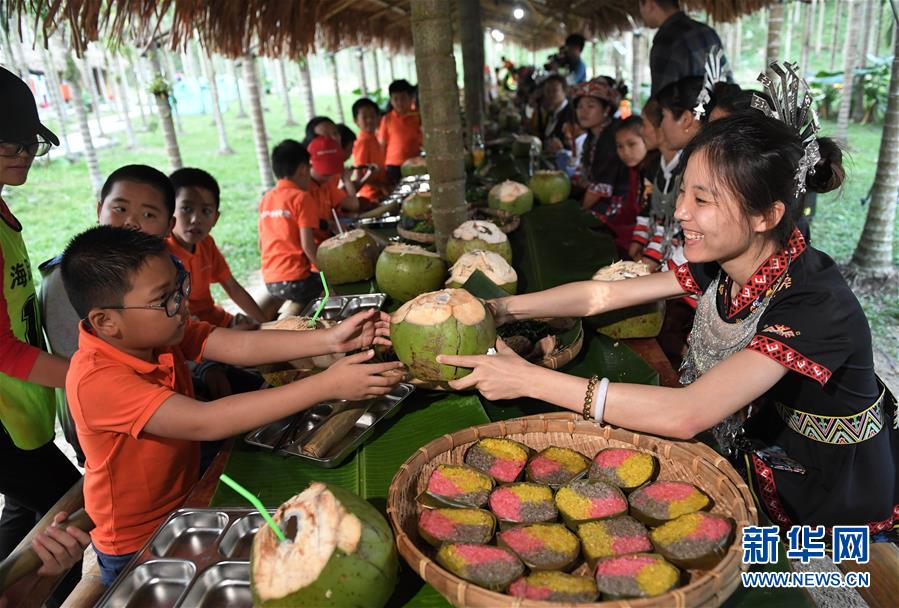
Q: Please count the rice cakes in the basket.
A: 14